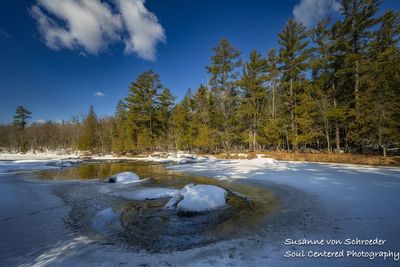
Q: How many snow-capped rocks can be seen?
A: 2